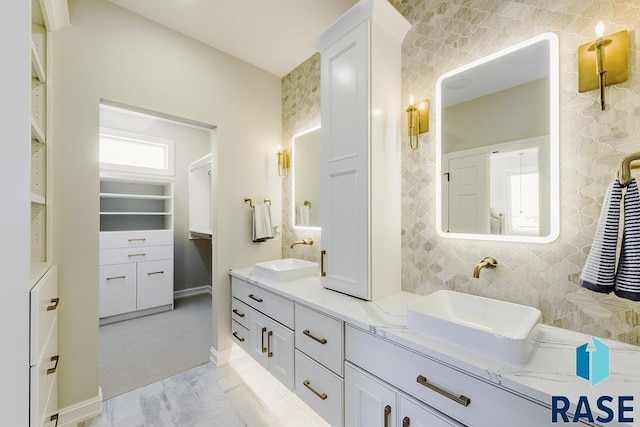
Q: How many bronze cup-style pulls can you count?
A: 0